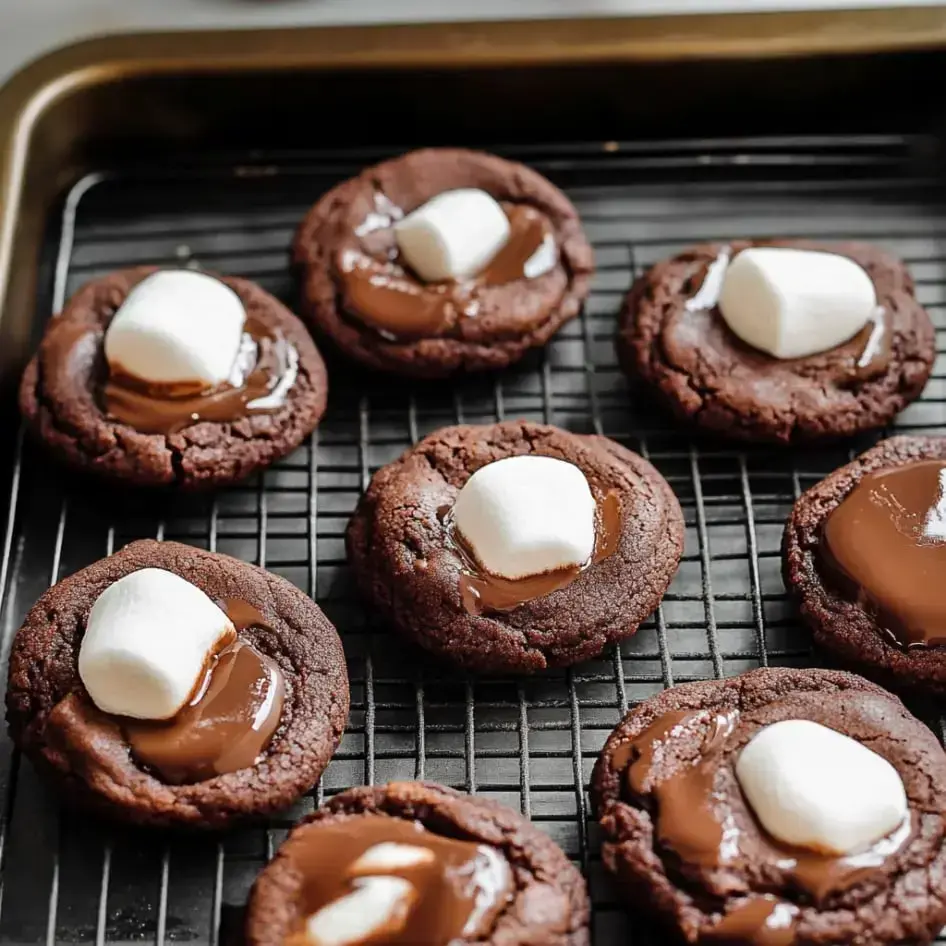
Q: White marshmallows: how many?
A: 6